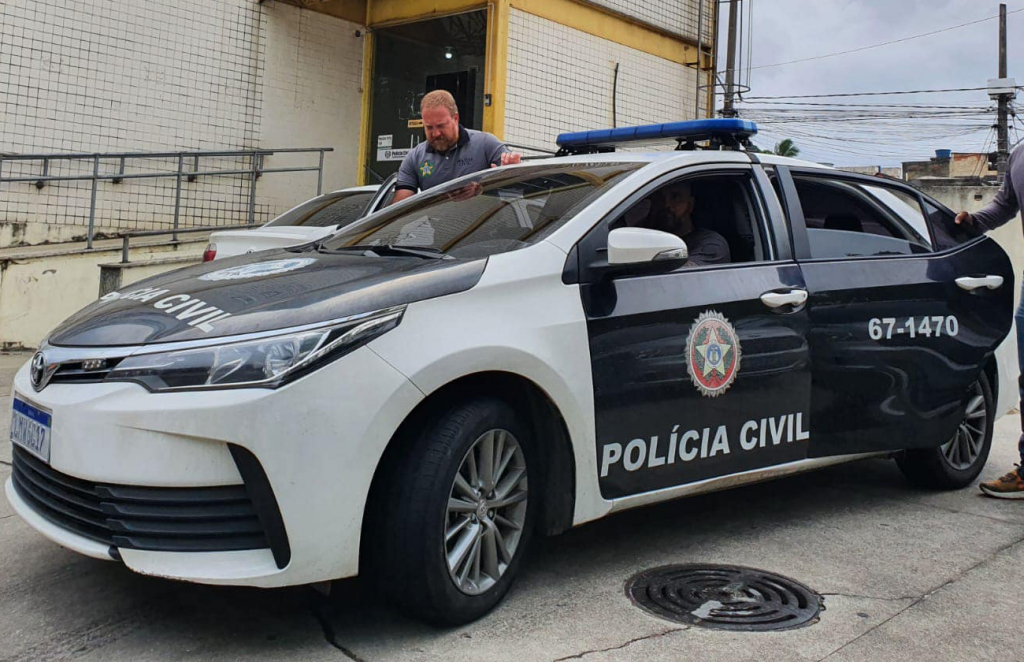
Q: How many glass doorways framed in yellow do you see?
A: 1